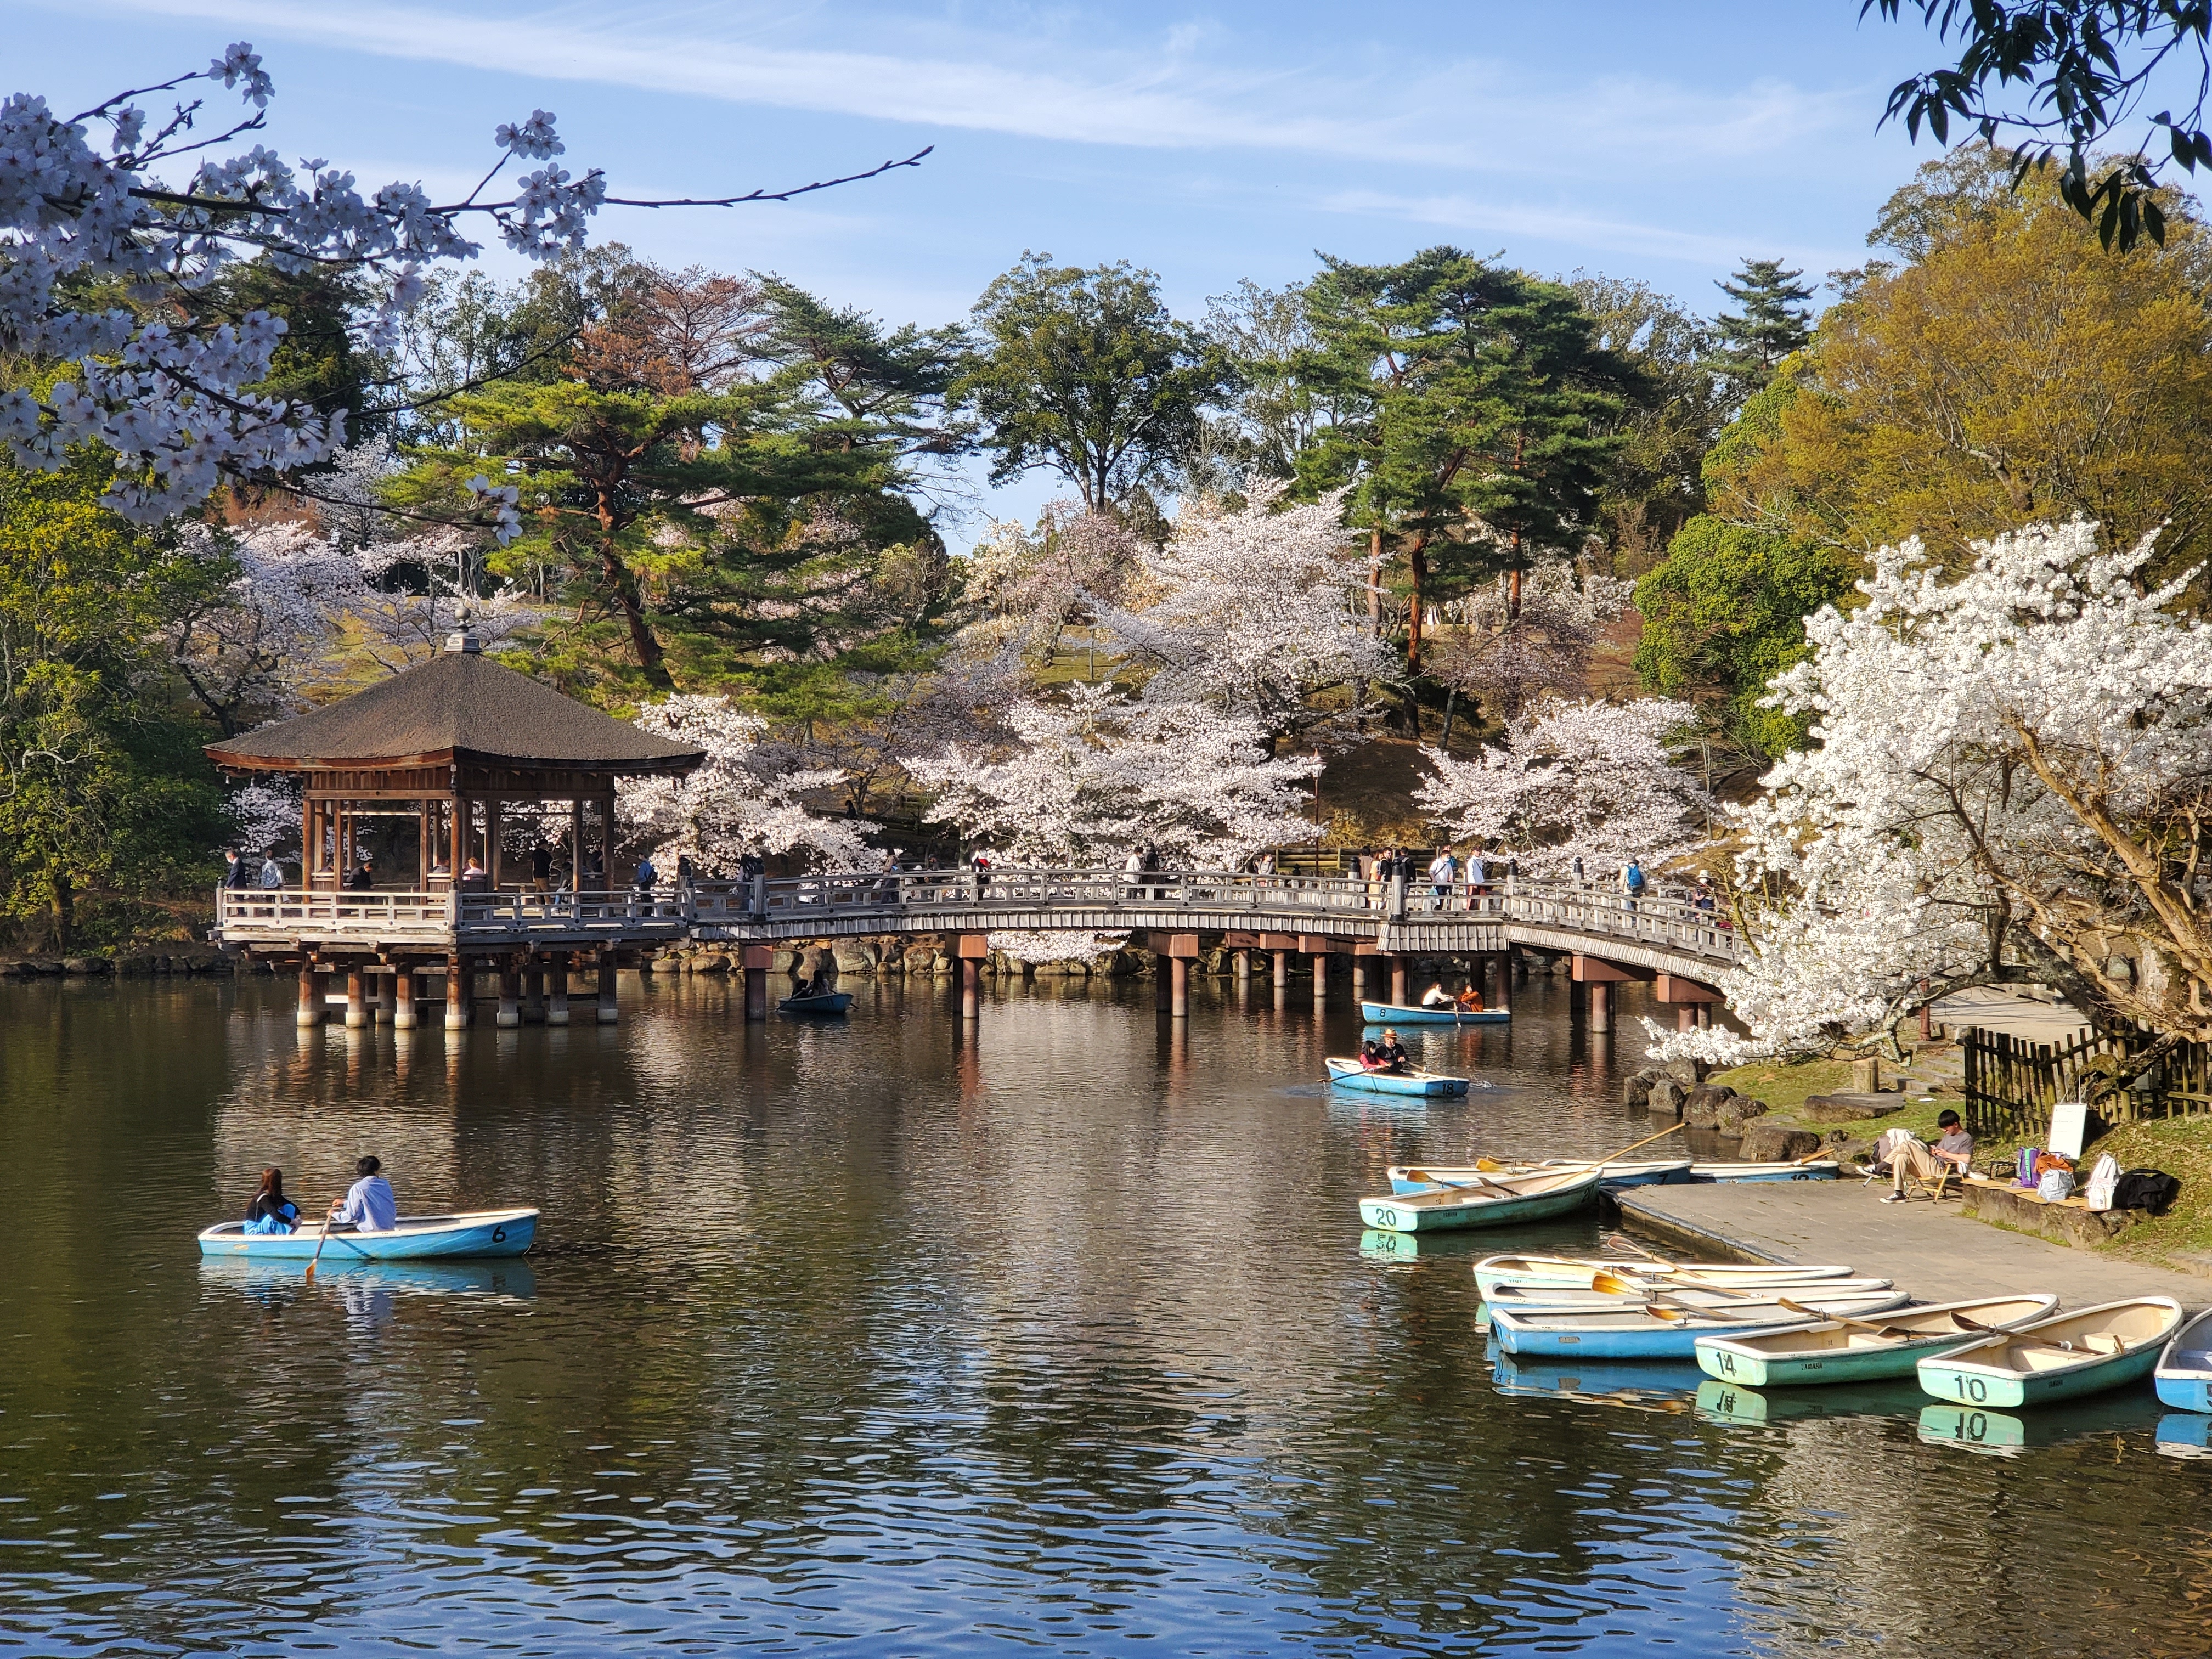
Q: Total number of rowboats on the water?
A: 13